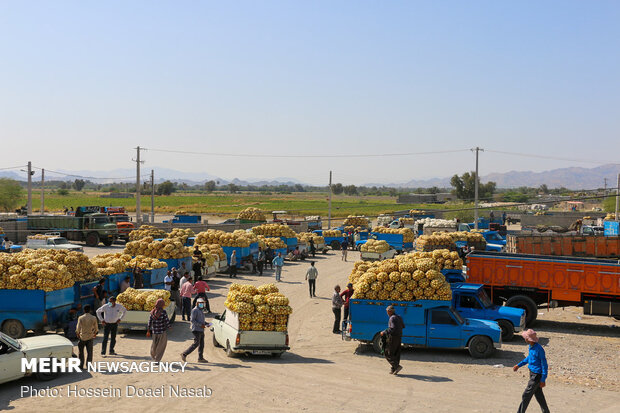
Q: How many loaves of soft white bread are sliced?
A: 0